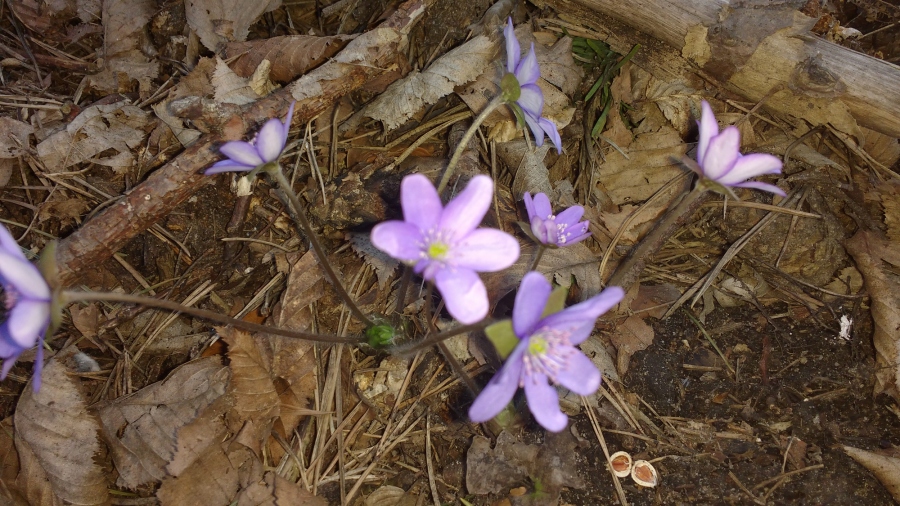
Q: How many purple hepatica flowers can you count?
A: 7